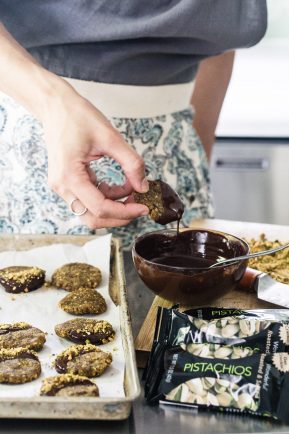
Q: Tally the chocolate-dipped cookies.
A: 7